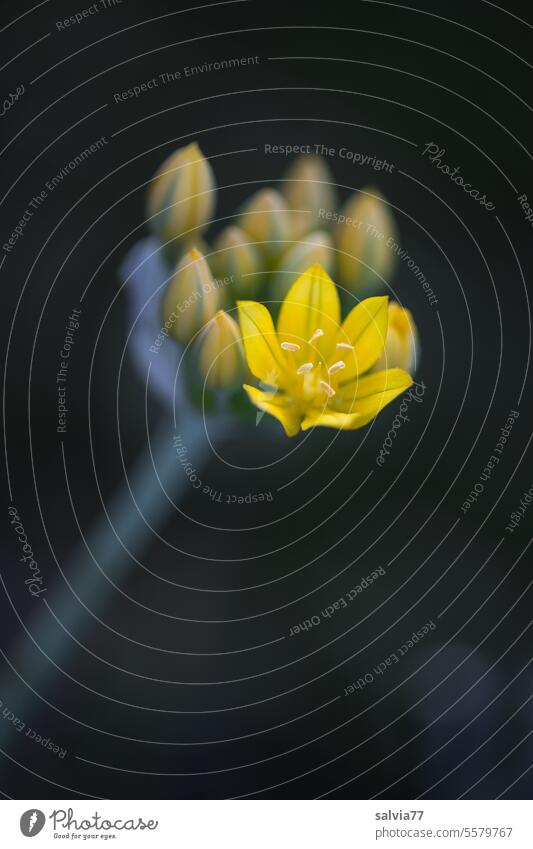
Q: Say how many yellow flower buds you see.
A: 9